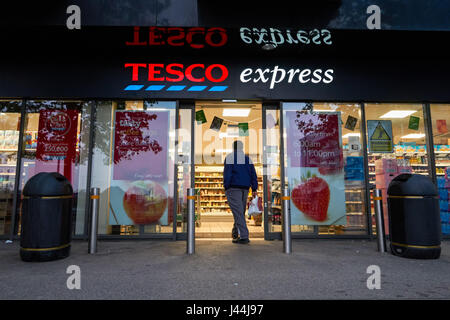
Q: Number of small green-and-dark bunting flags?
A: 5